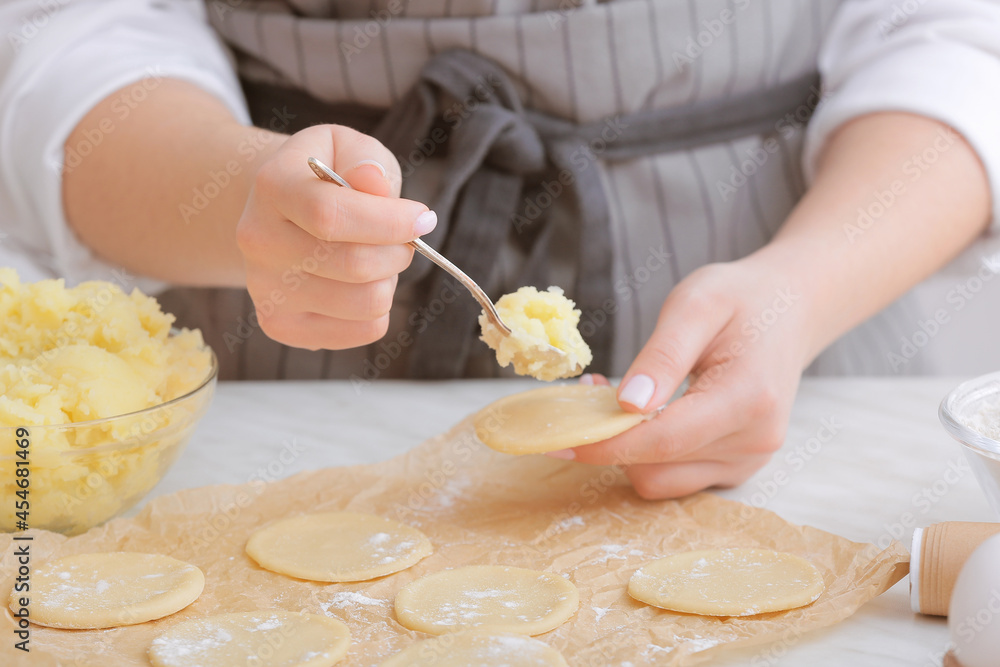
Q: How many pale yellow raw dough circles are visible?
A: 7